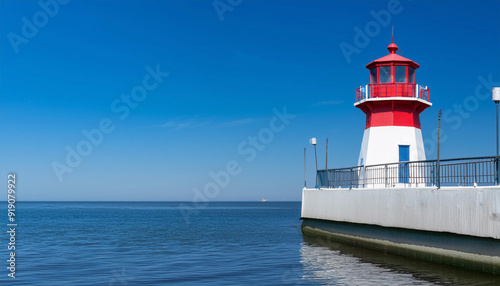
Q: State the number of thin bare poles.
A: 3